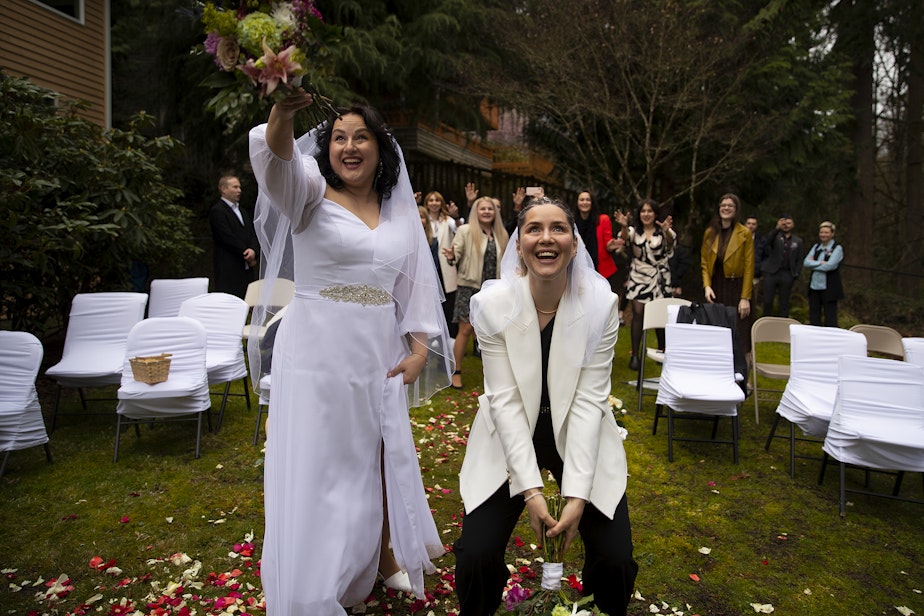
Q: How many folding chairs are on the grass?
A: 15